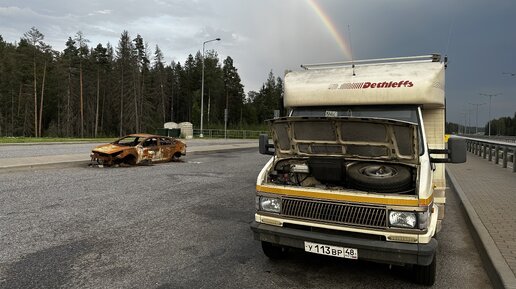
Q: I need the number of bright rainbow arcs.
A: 1